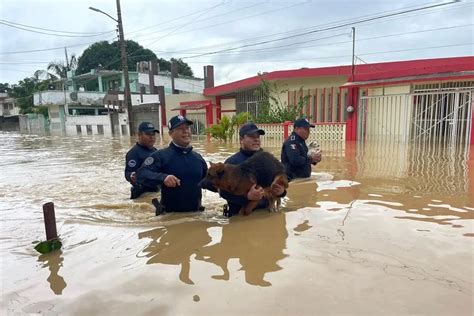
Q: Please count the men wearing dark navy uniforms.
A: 4